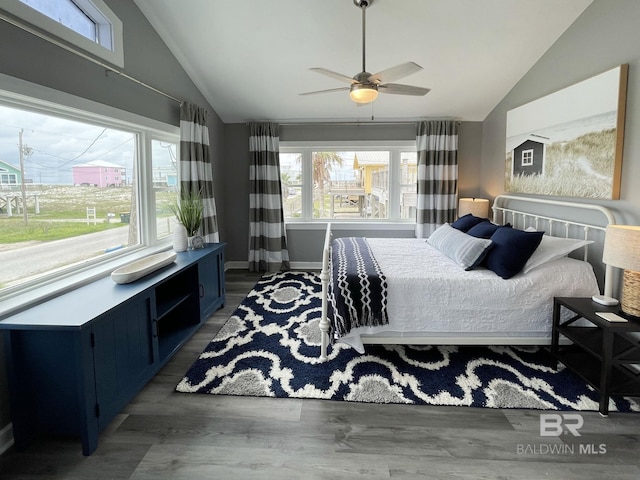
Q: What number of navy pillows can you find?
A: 3